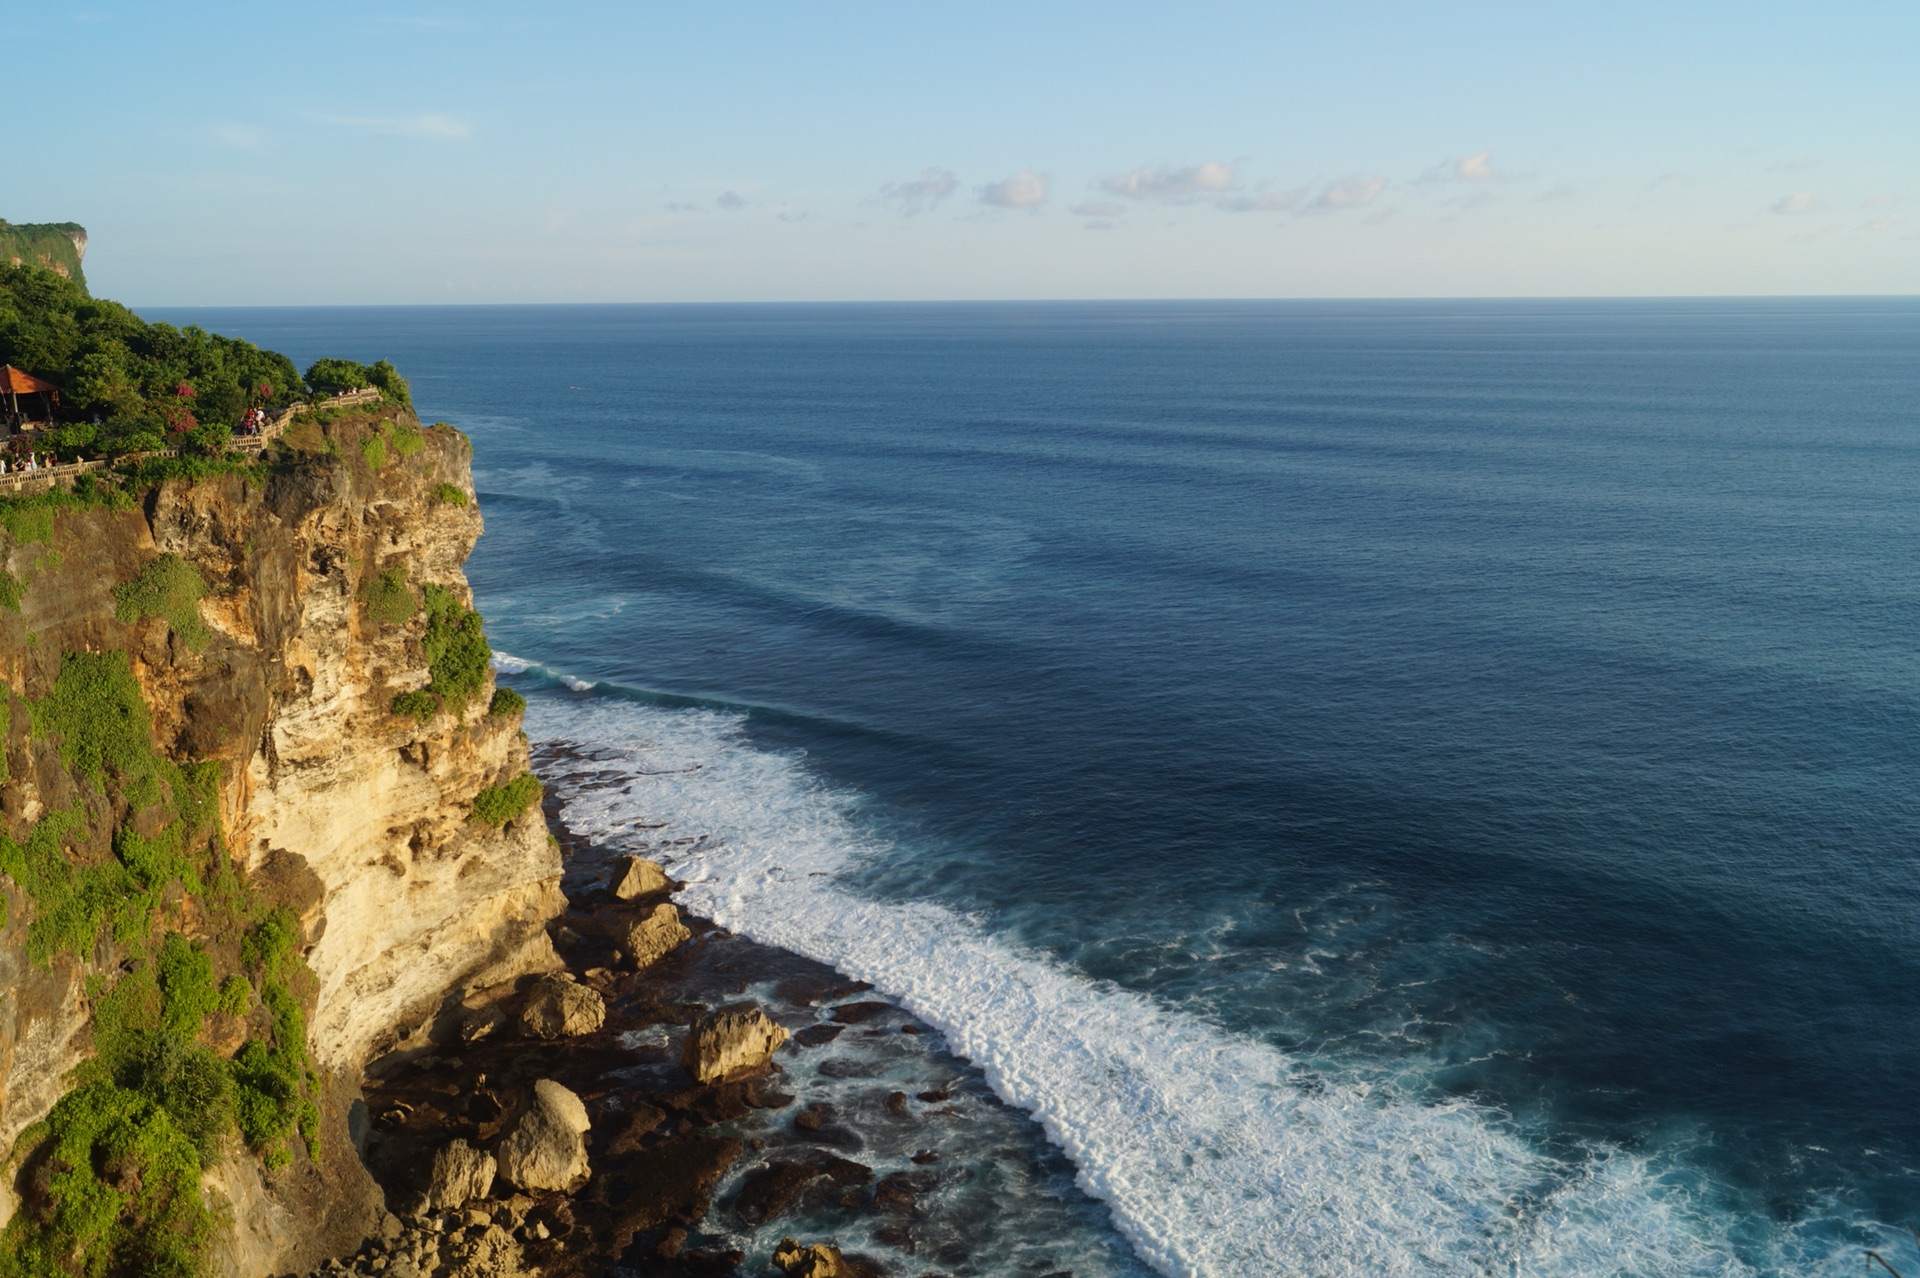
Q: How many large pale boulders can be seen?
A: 6